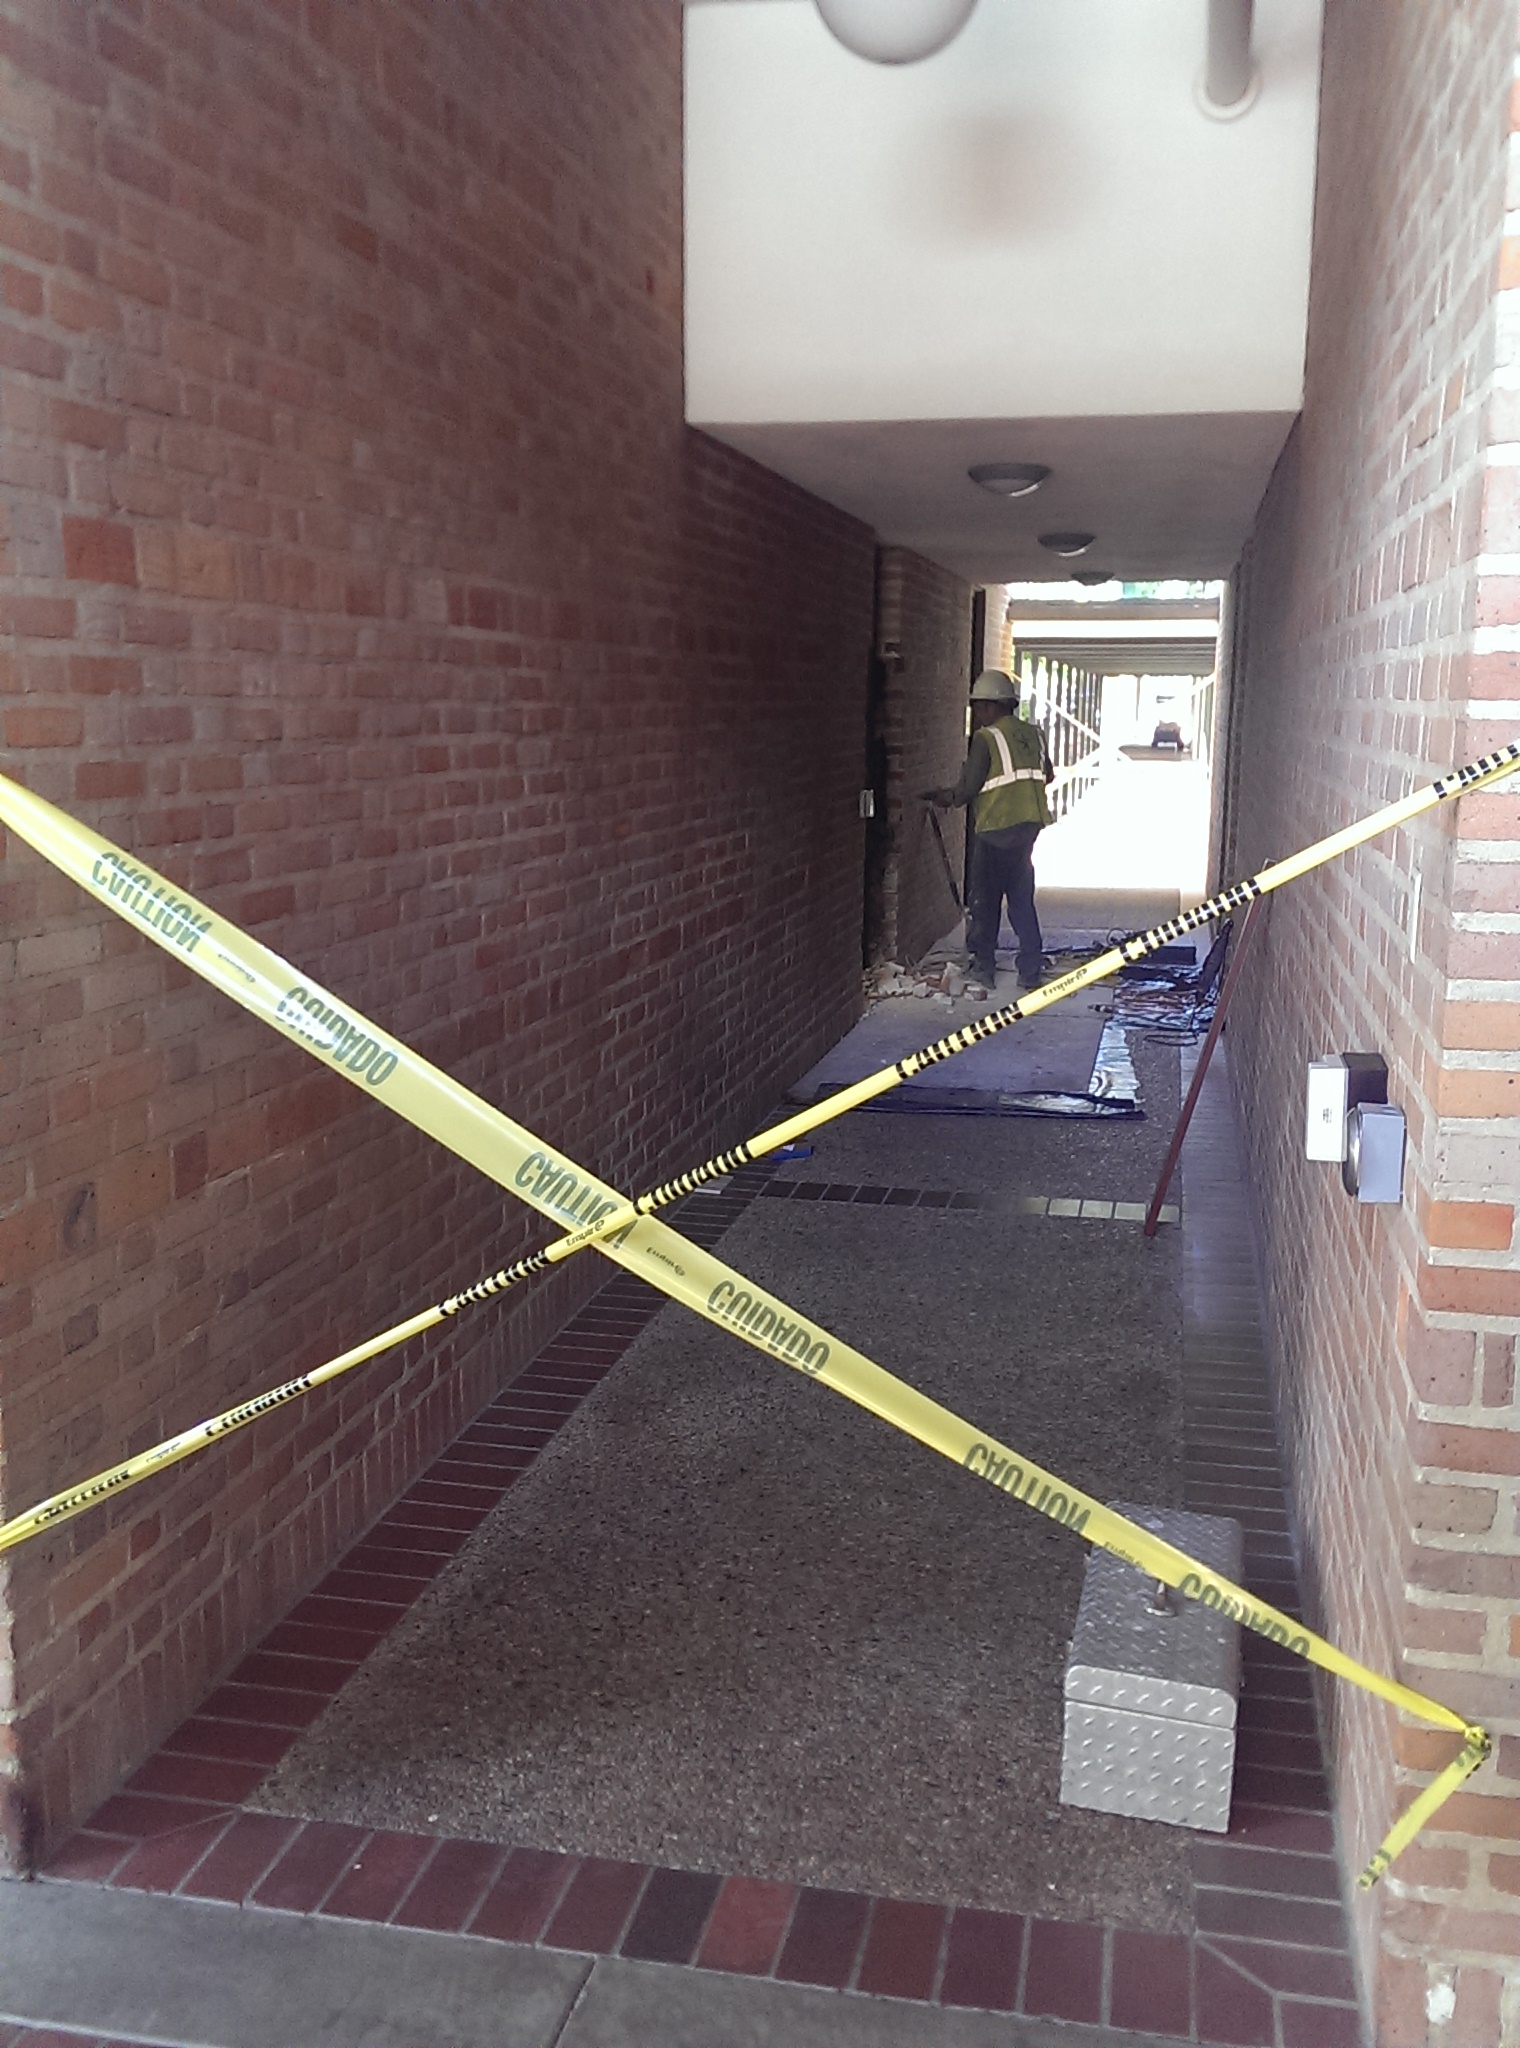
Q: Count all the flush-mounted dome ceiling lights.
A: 3